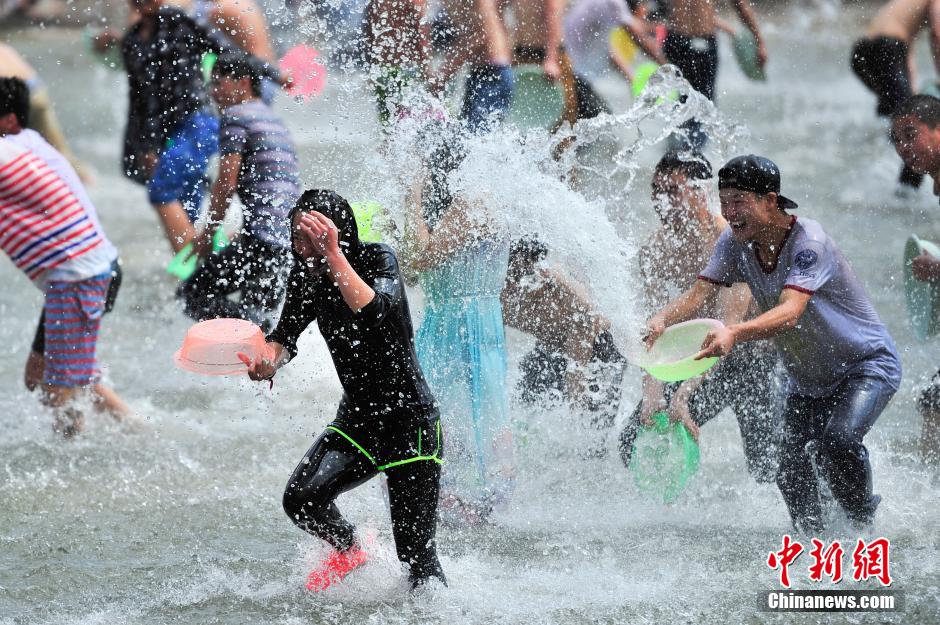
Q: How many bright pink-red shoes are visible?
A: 1